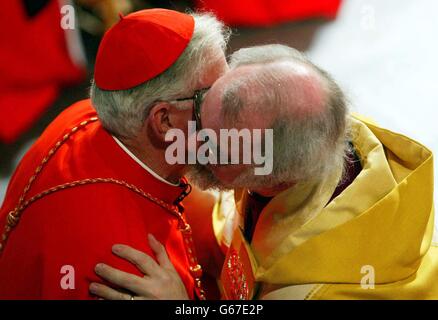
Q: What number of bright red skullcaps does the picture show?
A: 1